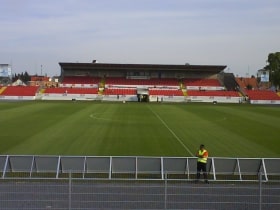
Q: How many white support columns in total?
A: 11